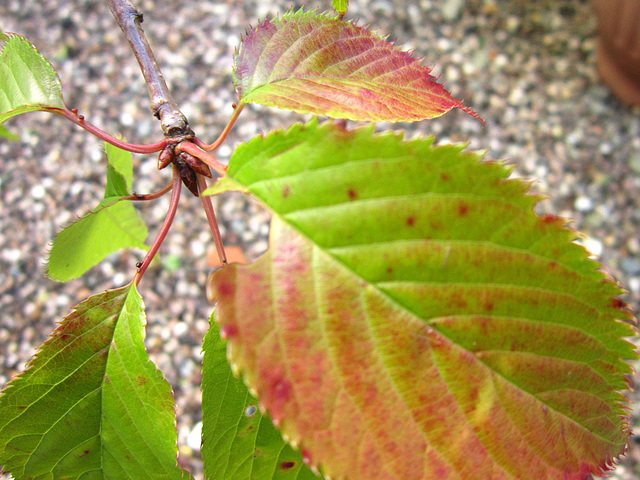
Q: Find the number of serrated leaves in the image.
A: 6